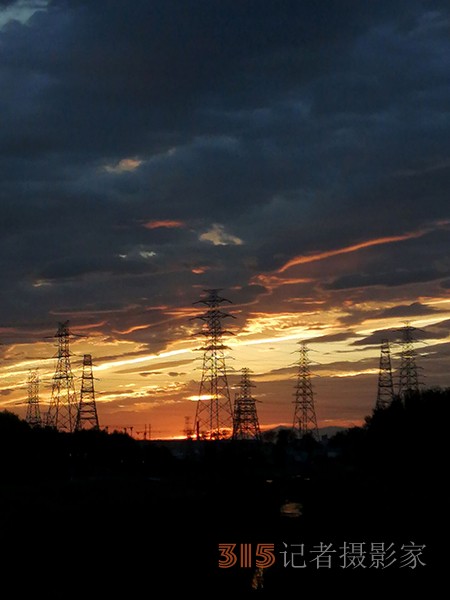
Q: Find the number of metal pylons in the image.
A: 8